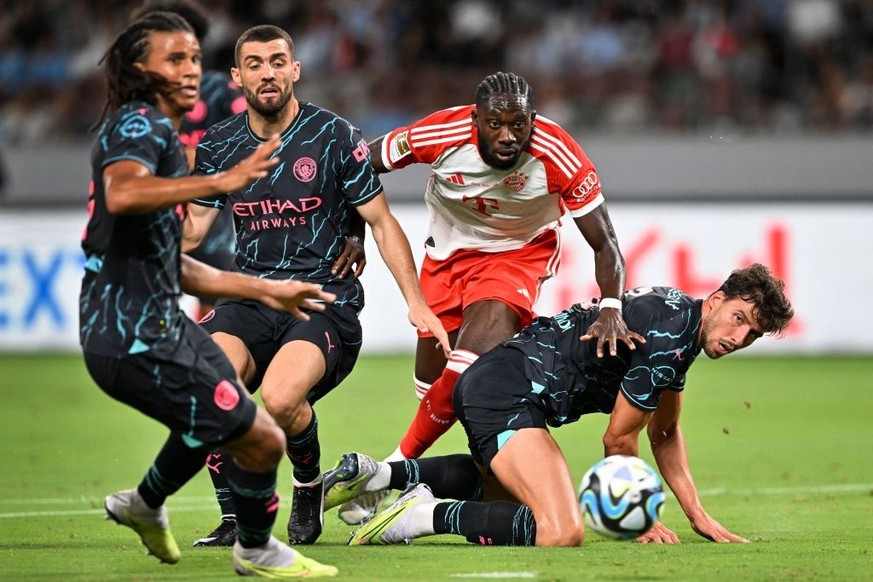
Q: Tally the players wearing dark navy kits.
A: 4